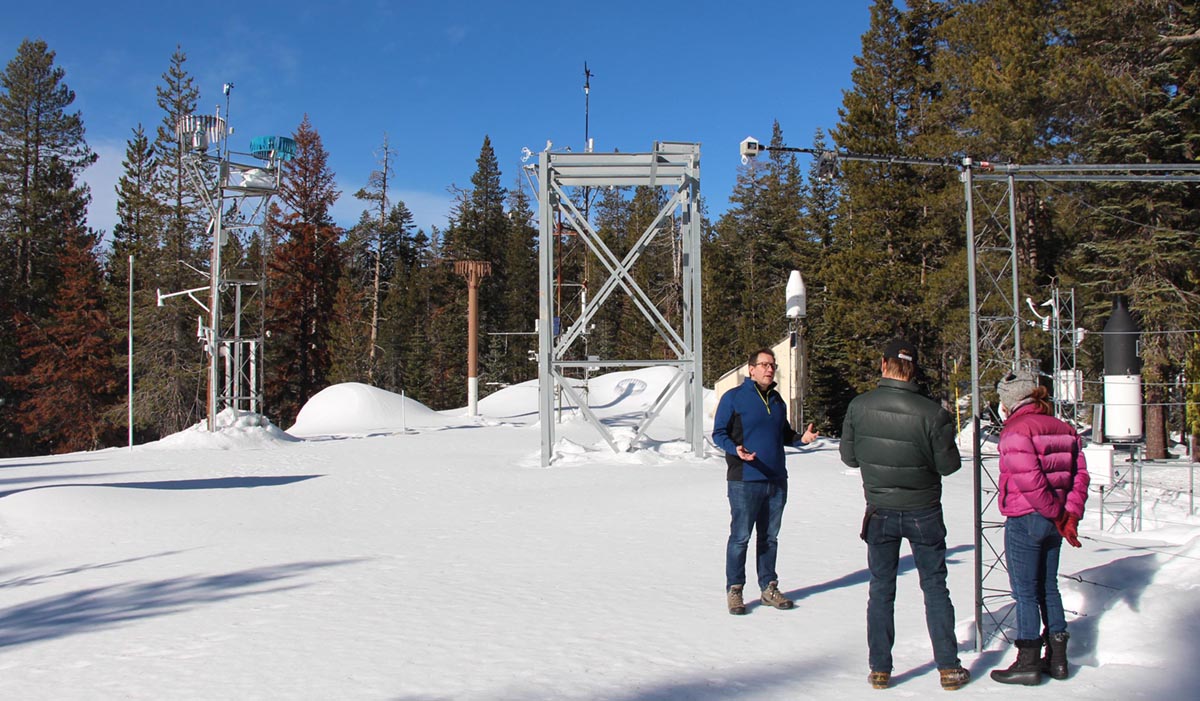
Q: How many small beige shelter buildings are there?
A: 1